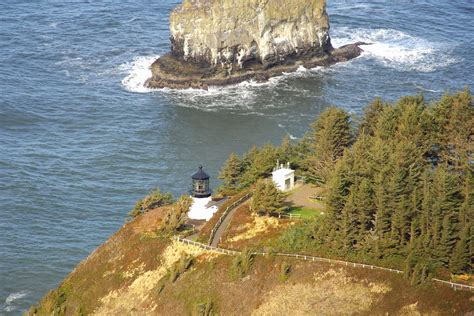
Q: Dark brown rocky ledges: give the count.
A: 1